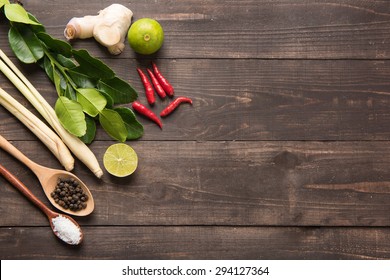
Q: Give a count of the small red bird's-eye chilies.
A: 5